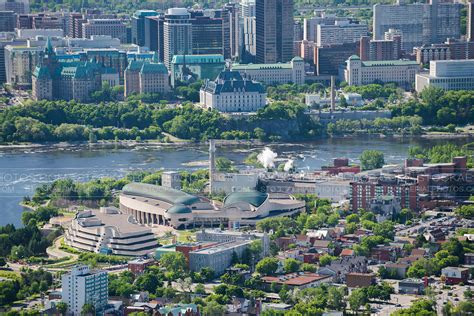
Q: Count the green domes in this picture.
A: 3